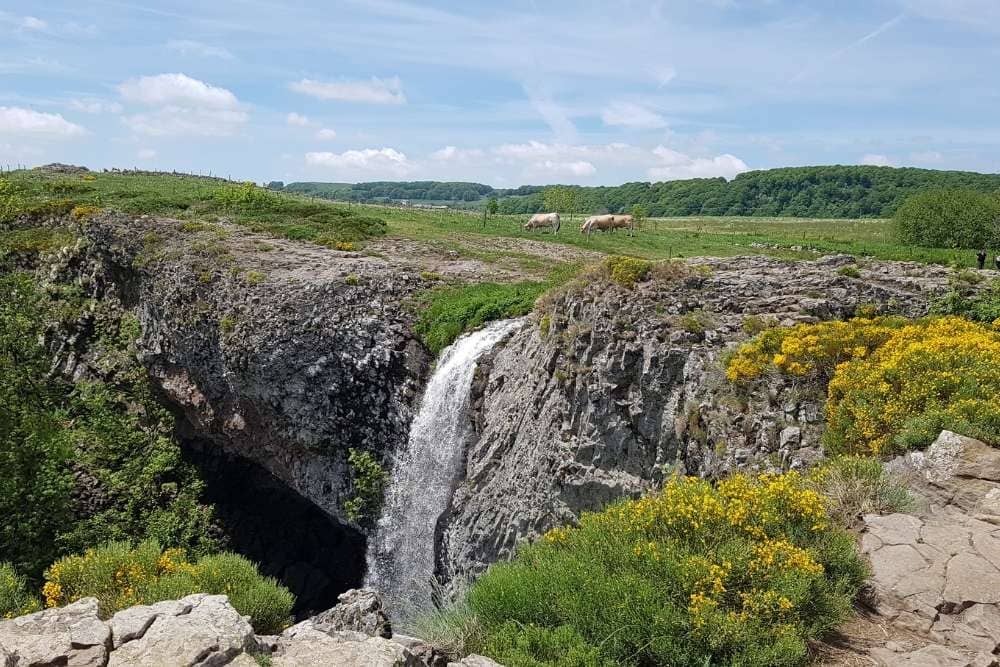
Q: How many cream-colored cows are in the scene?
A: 3